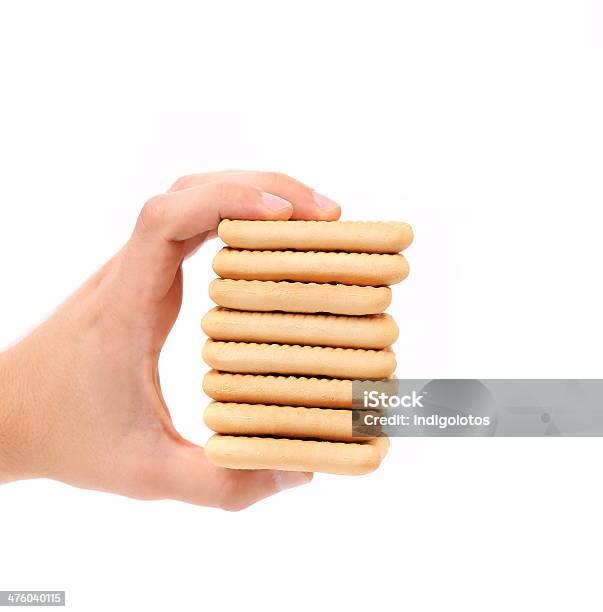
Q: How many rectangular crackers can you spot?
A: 8